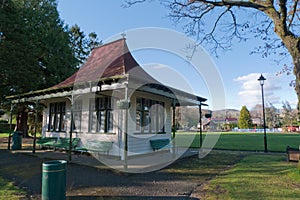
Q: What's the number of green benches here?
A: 4